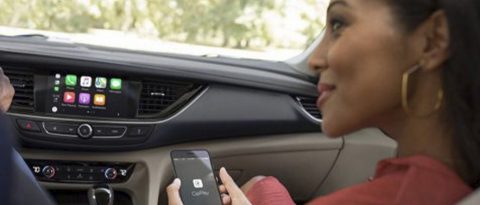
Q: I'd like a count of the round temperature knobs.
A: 2